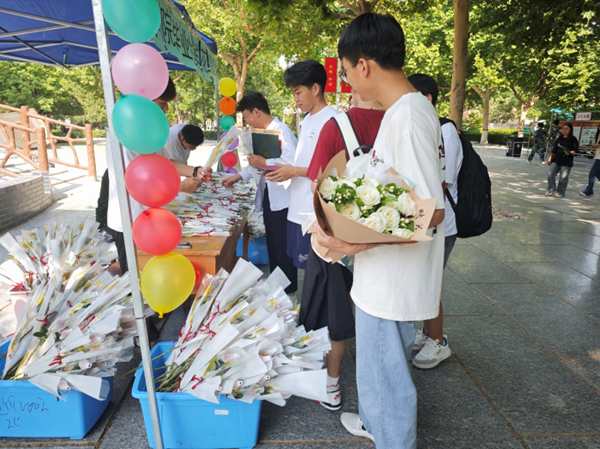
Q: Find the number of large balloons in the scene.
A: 6